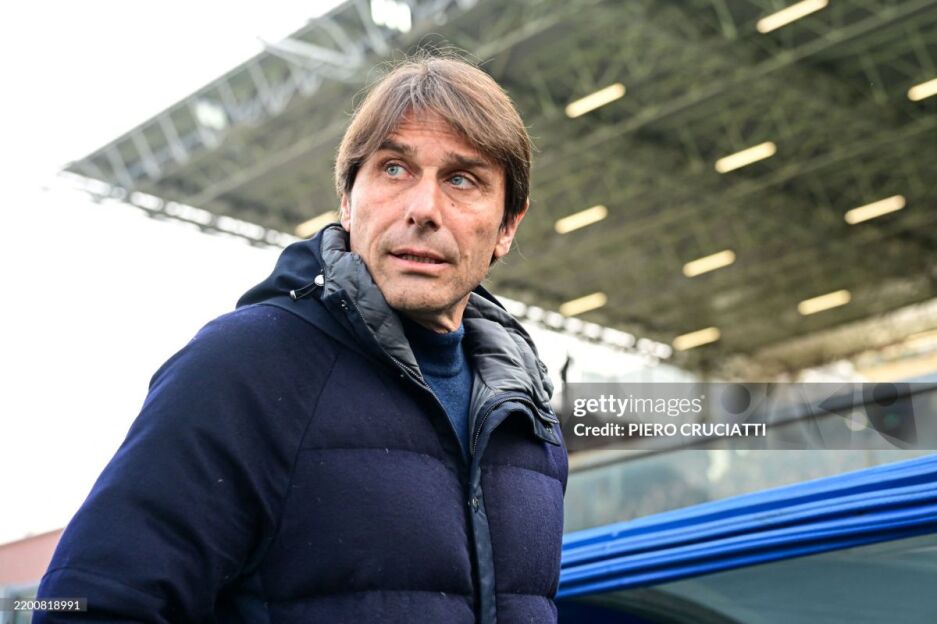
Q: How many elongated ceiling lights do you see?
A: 11